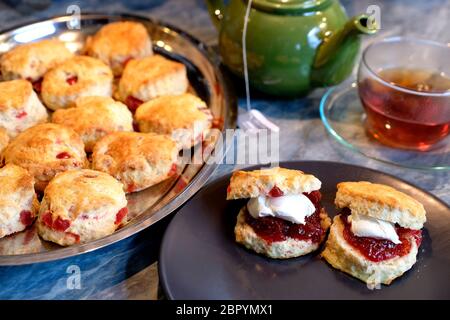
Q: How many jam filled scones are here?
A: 2